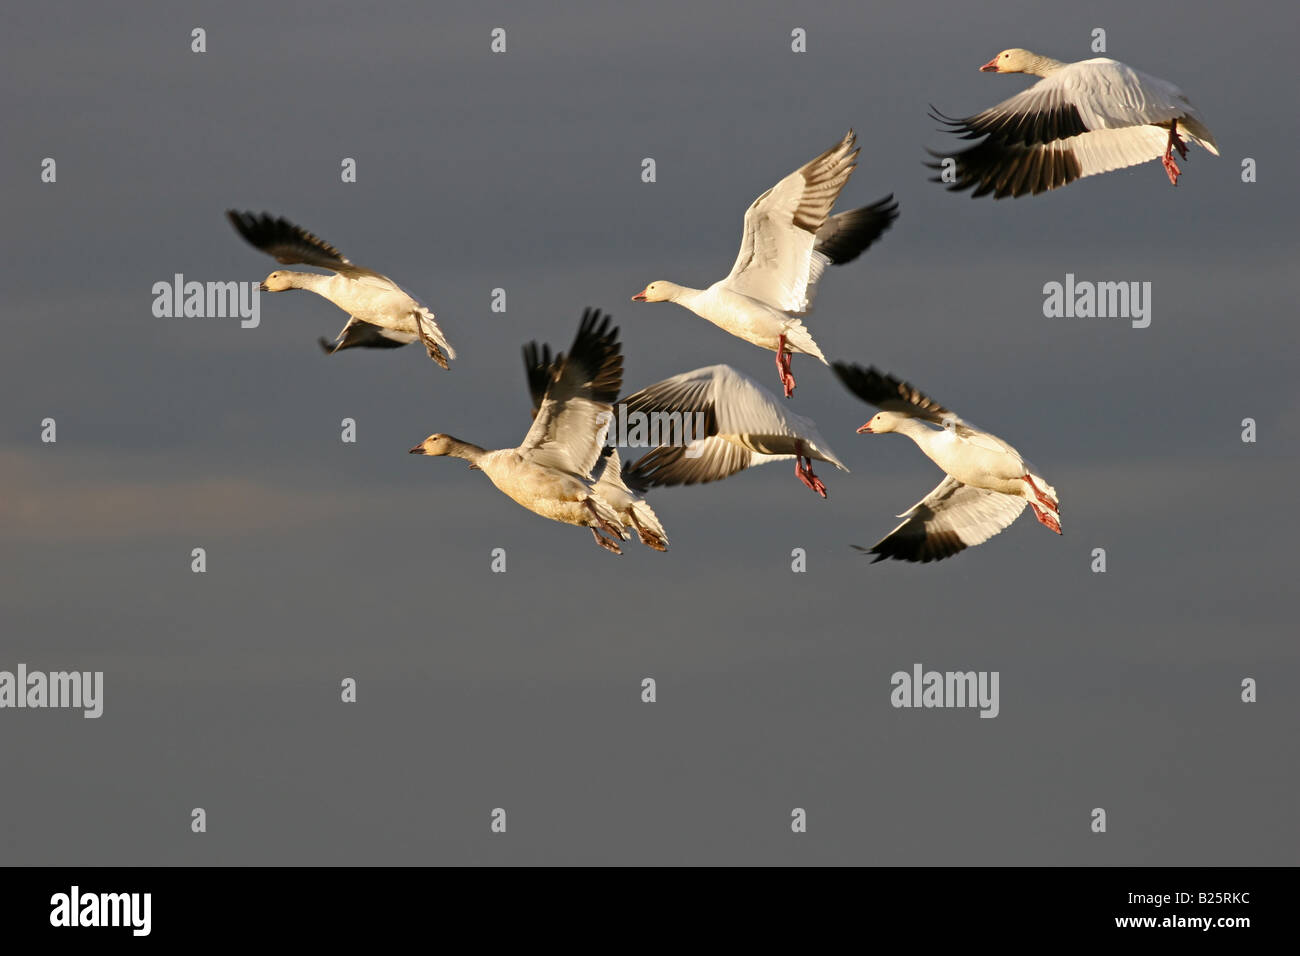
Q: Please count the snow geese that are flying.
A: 7